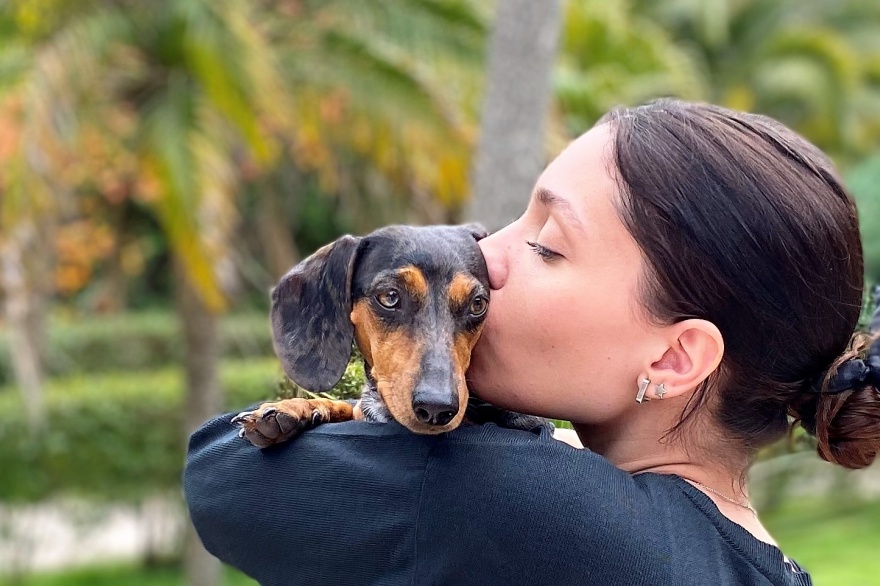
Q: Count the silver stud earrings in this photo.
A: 2